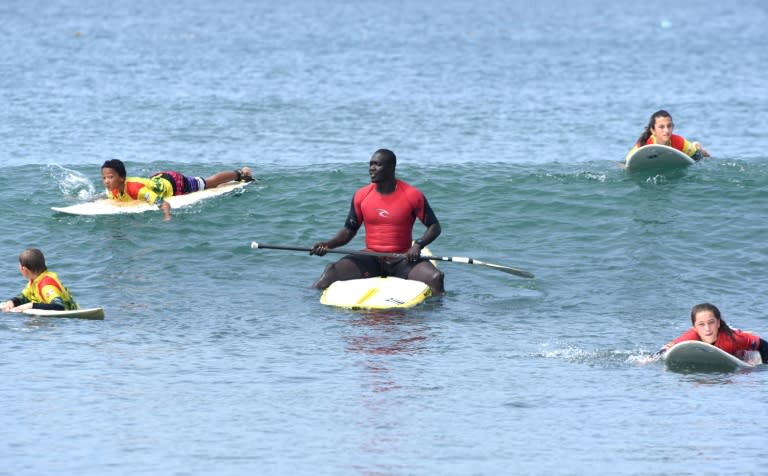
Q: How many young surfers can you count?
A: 4